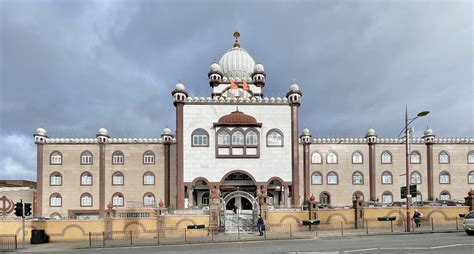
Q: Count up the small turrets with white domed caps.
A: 10